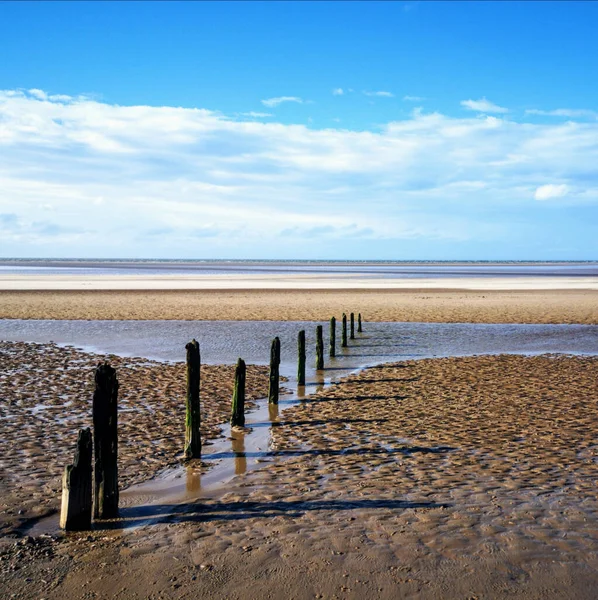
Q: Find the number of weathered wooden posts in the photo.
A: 11